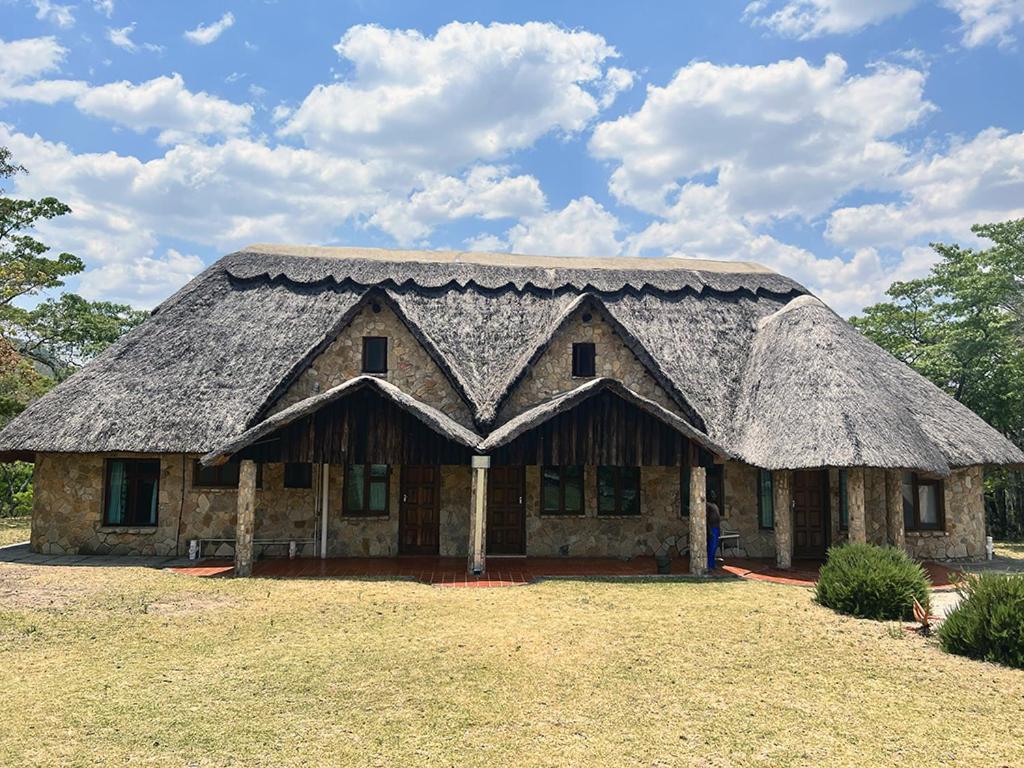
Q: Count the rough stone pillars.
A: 6